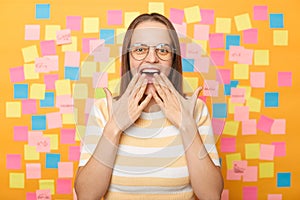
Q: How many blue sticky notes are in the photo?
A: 14